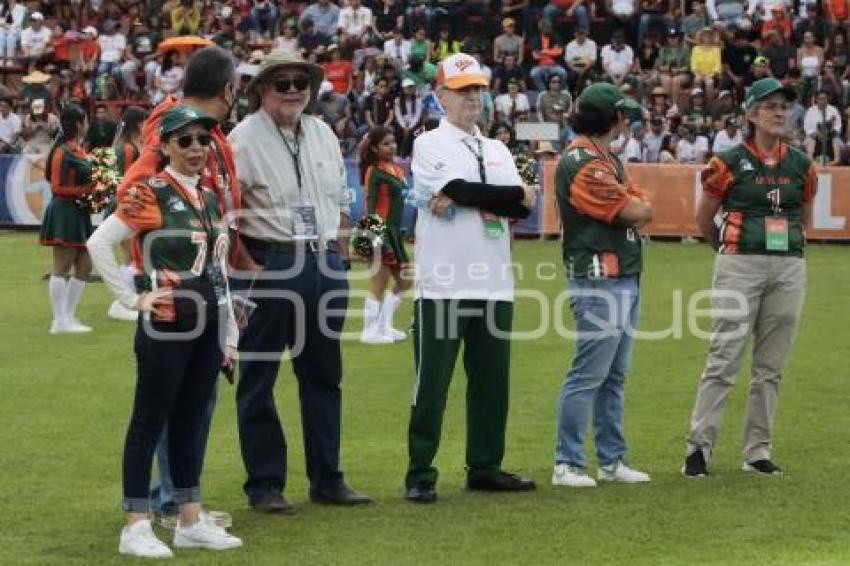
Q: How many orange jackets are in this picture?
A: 1